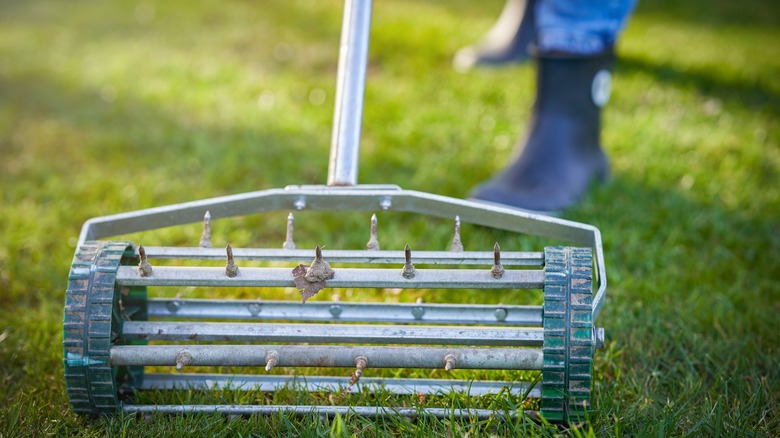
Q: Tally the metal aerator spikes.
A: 13